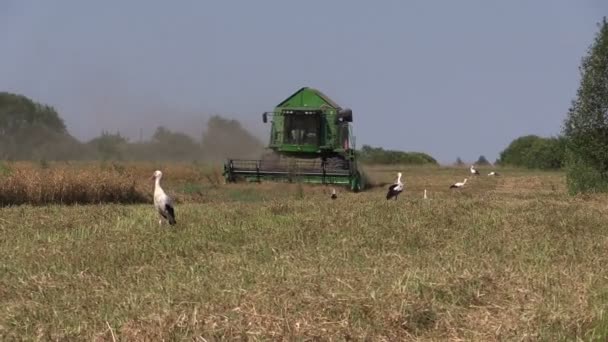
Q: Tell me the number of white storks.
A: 7